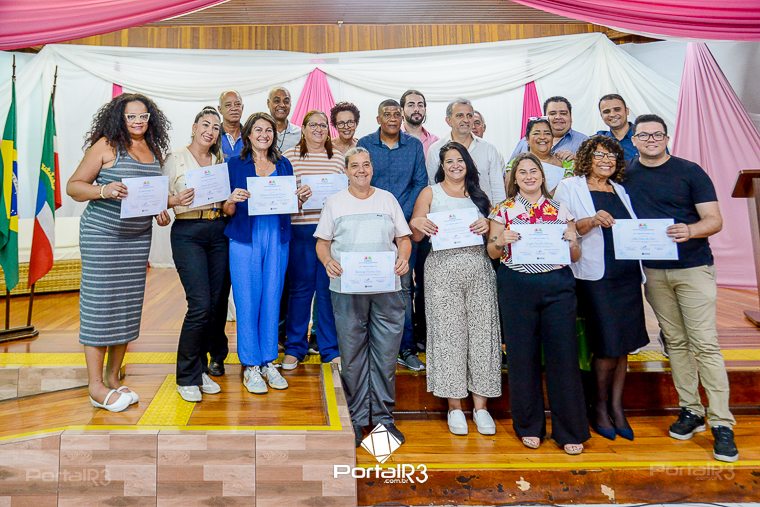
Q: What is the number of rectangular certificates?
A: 9